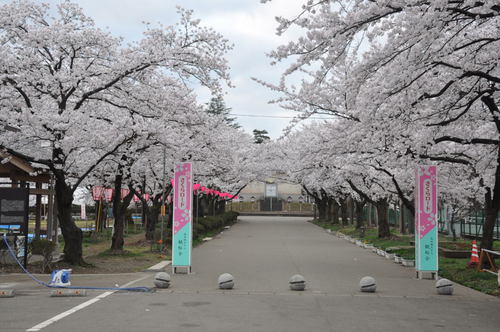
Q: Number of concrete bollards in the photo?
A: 5